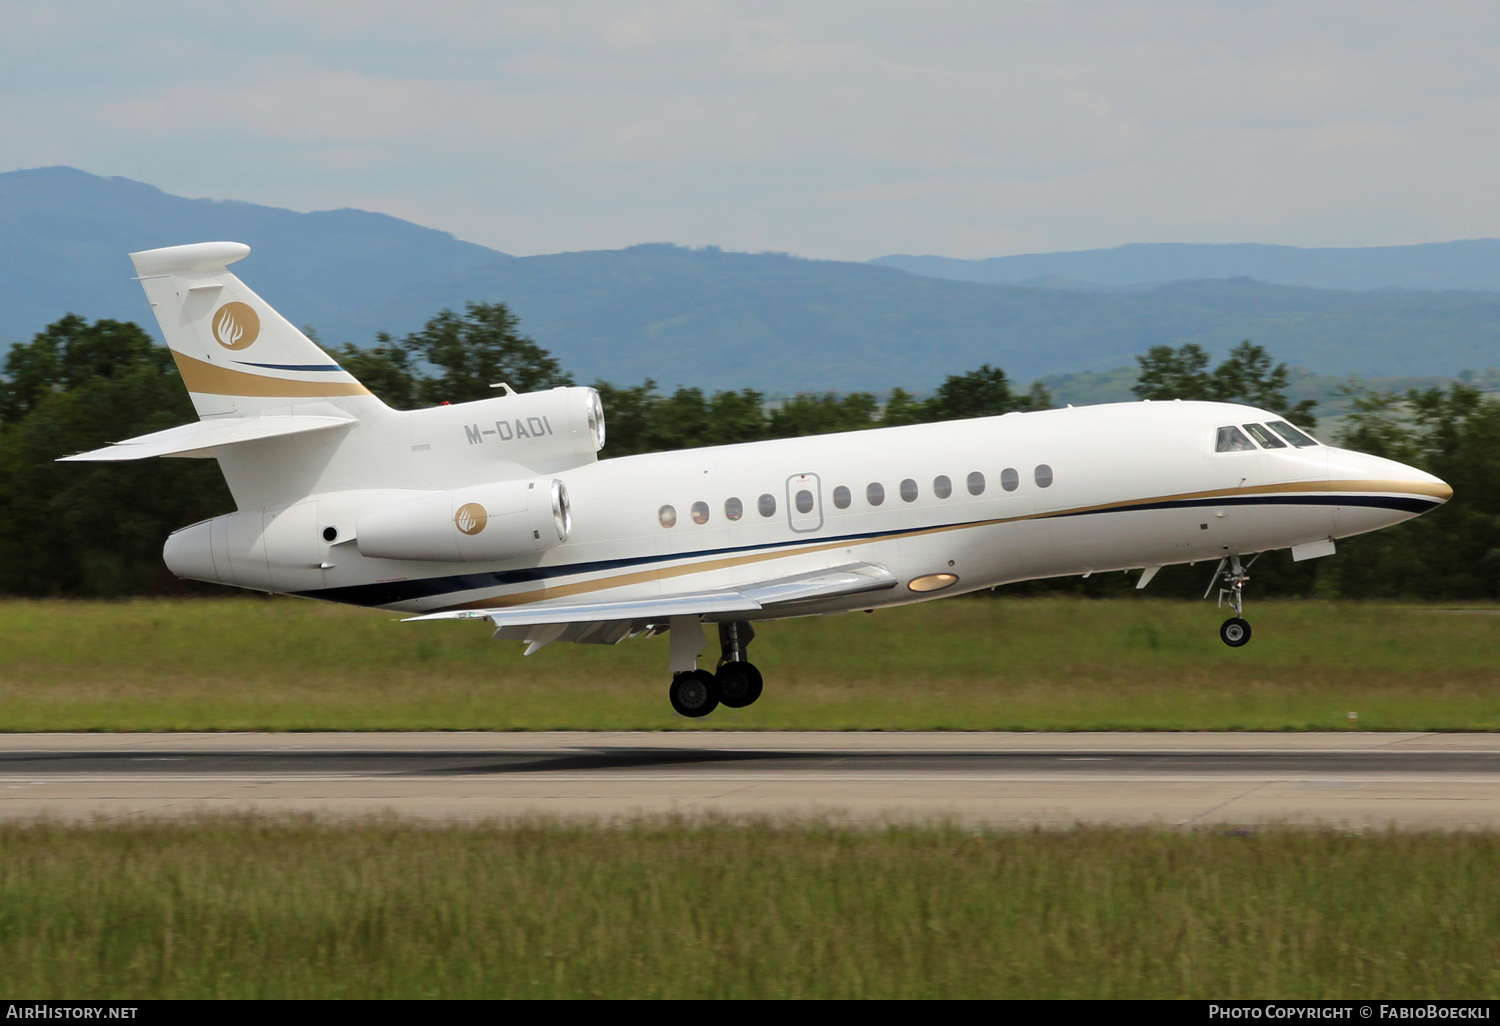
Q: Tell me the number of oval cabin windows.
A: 12